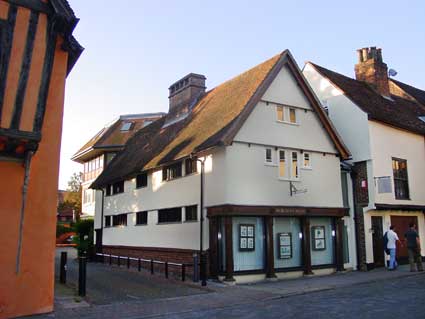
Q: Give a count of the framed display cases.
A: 3